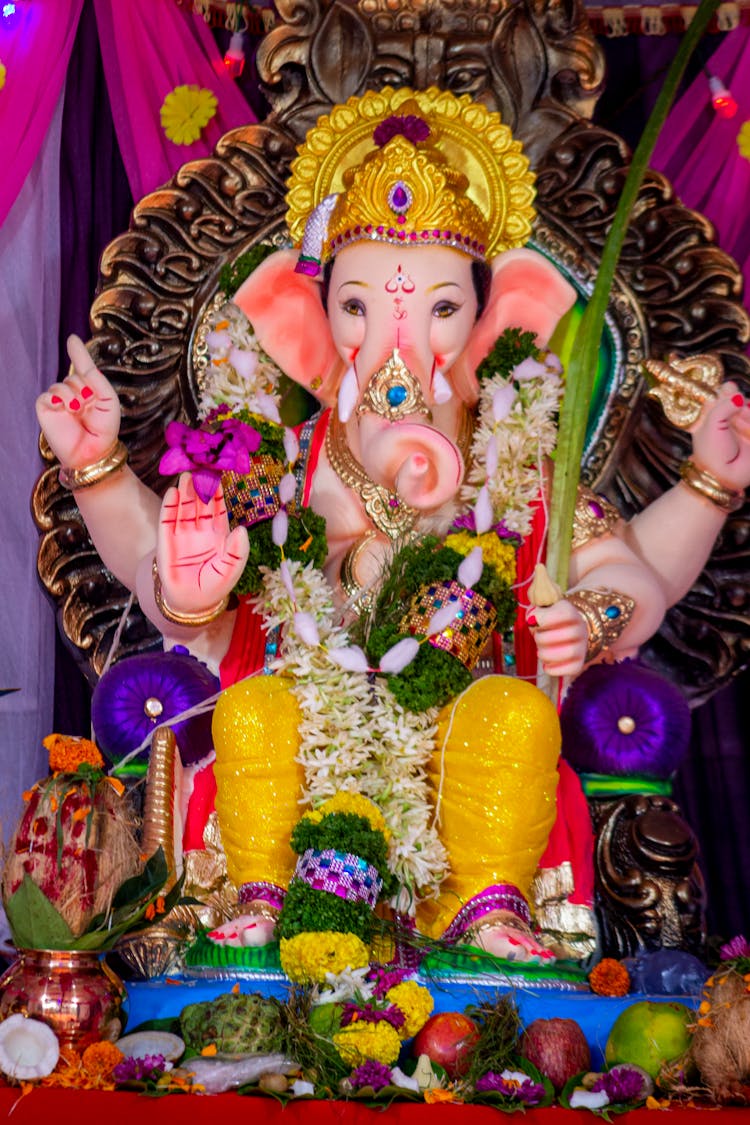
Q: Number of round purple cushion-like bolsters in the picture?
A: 2